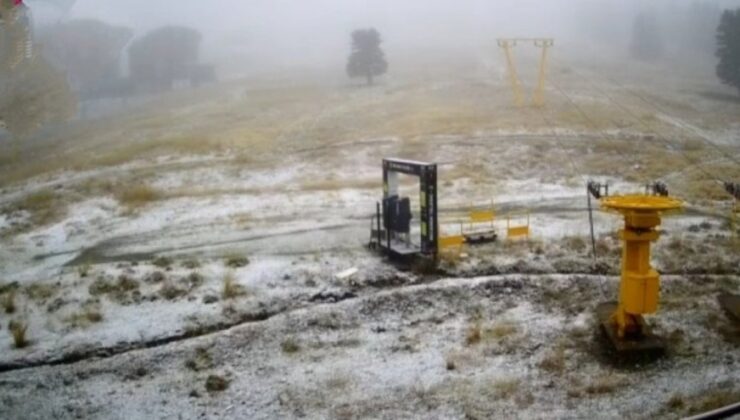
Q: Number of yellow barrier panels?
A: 3